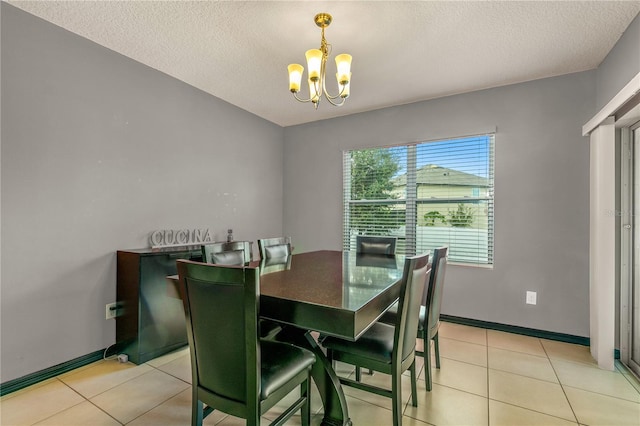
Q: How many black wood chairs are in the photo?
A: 6